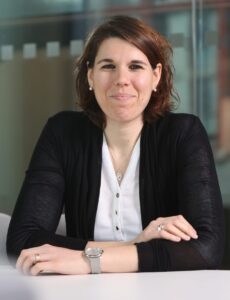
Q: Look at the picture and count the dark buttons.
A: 3